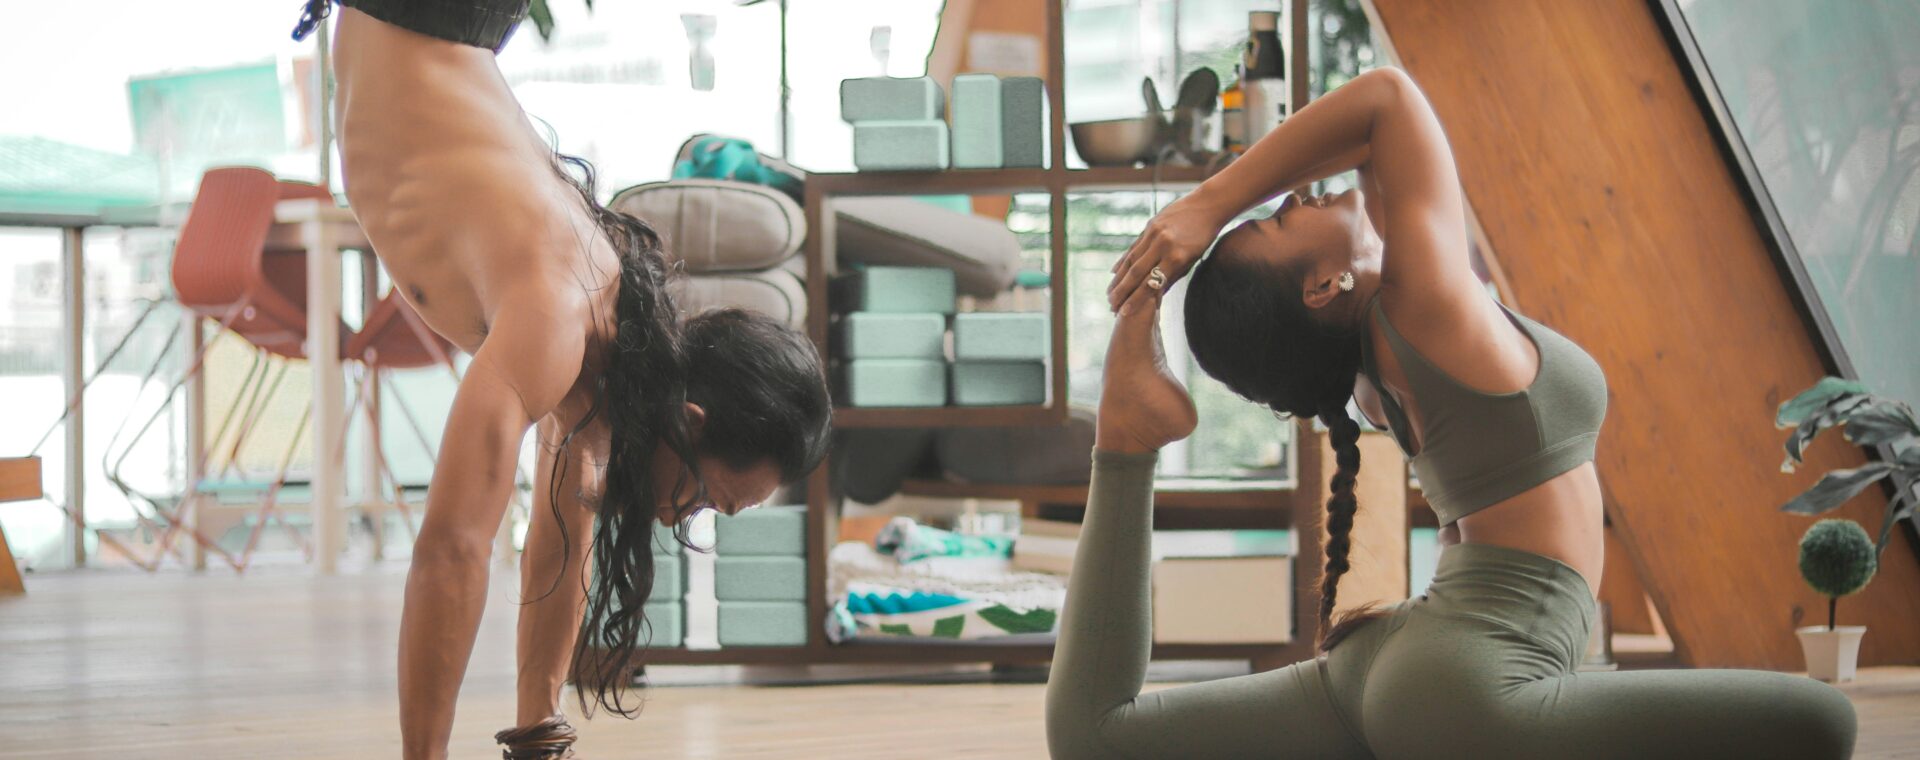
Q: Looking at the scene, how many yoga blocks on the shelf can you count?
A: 15